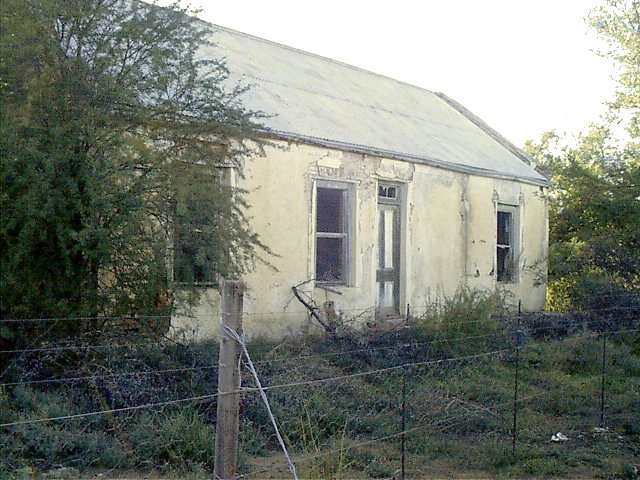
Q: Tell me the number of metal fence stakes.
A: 3